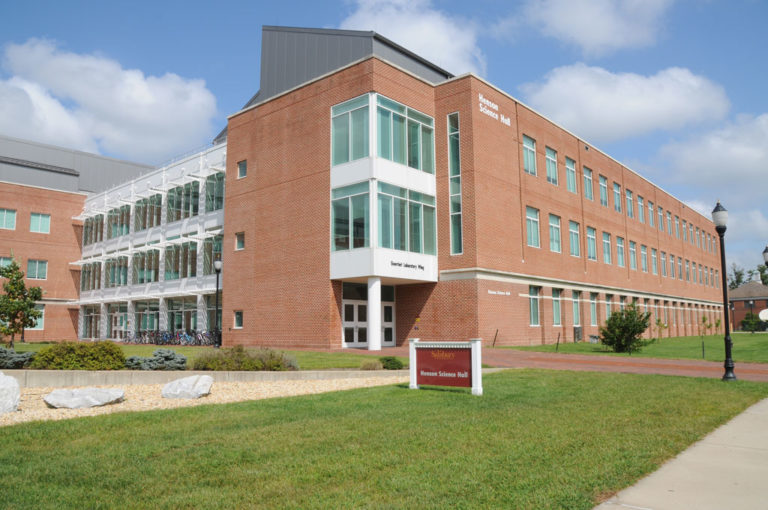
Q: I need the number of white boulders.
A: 3